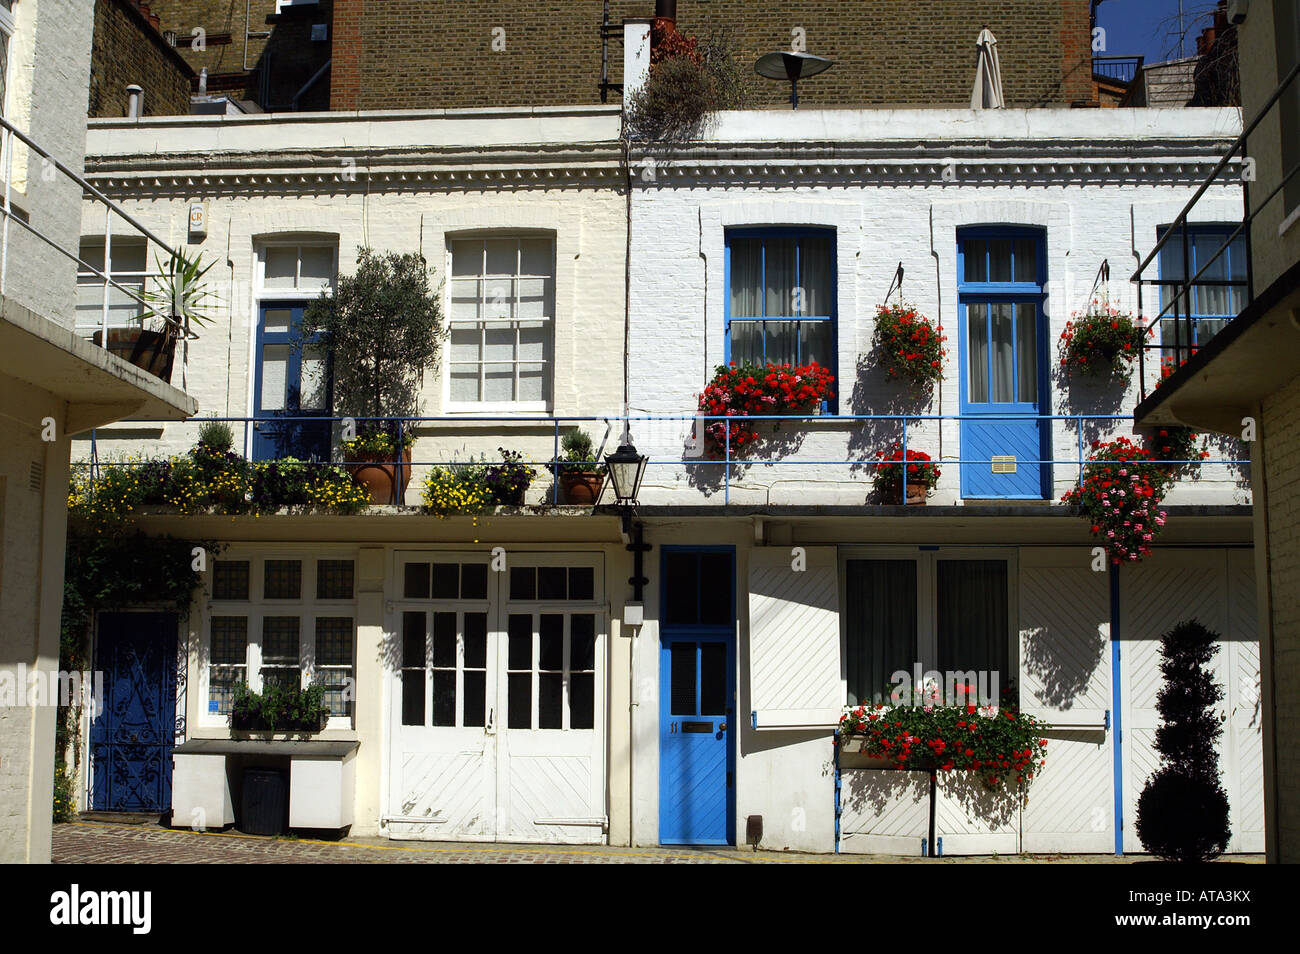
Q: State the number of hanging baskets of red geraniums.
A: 2